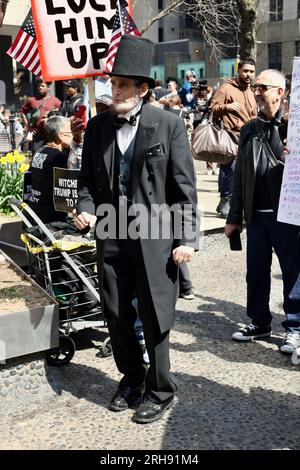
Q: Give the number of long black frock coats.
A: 1